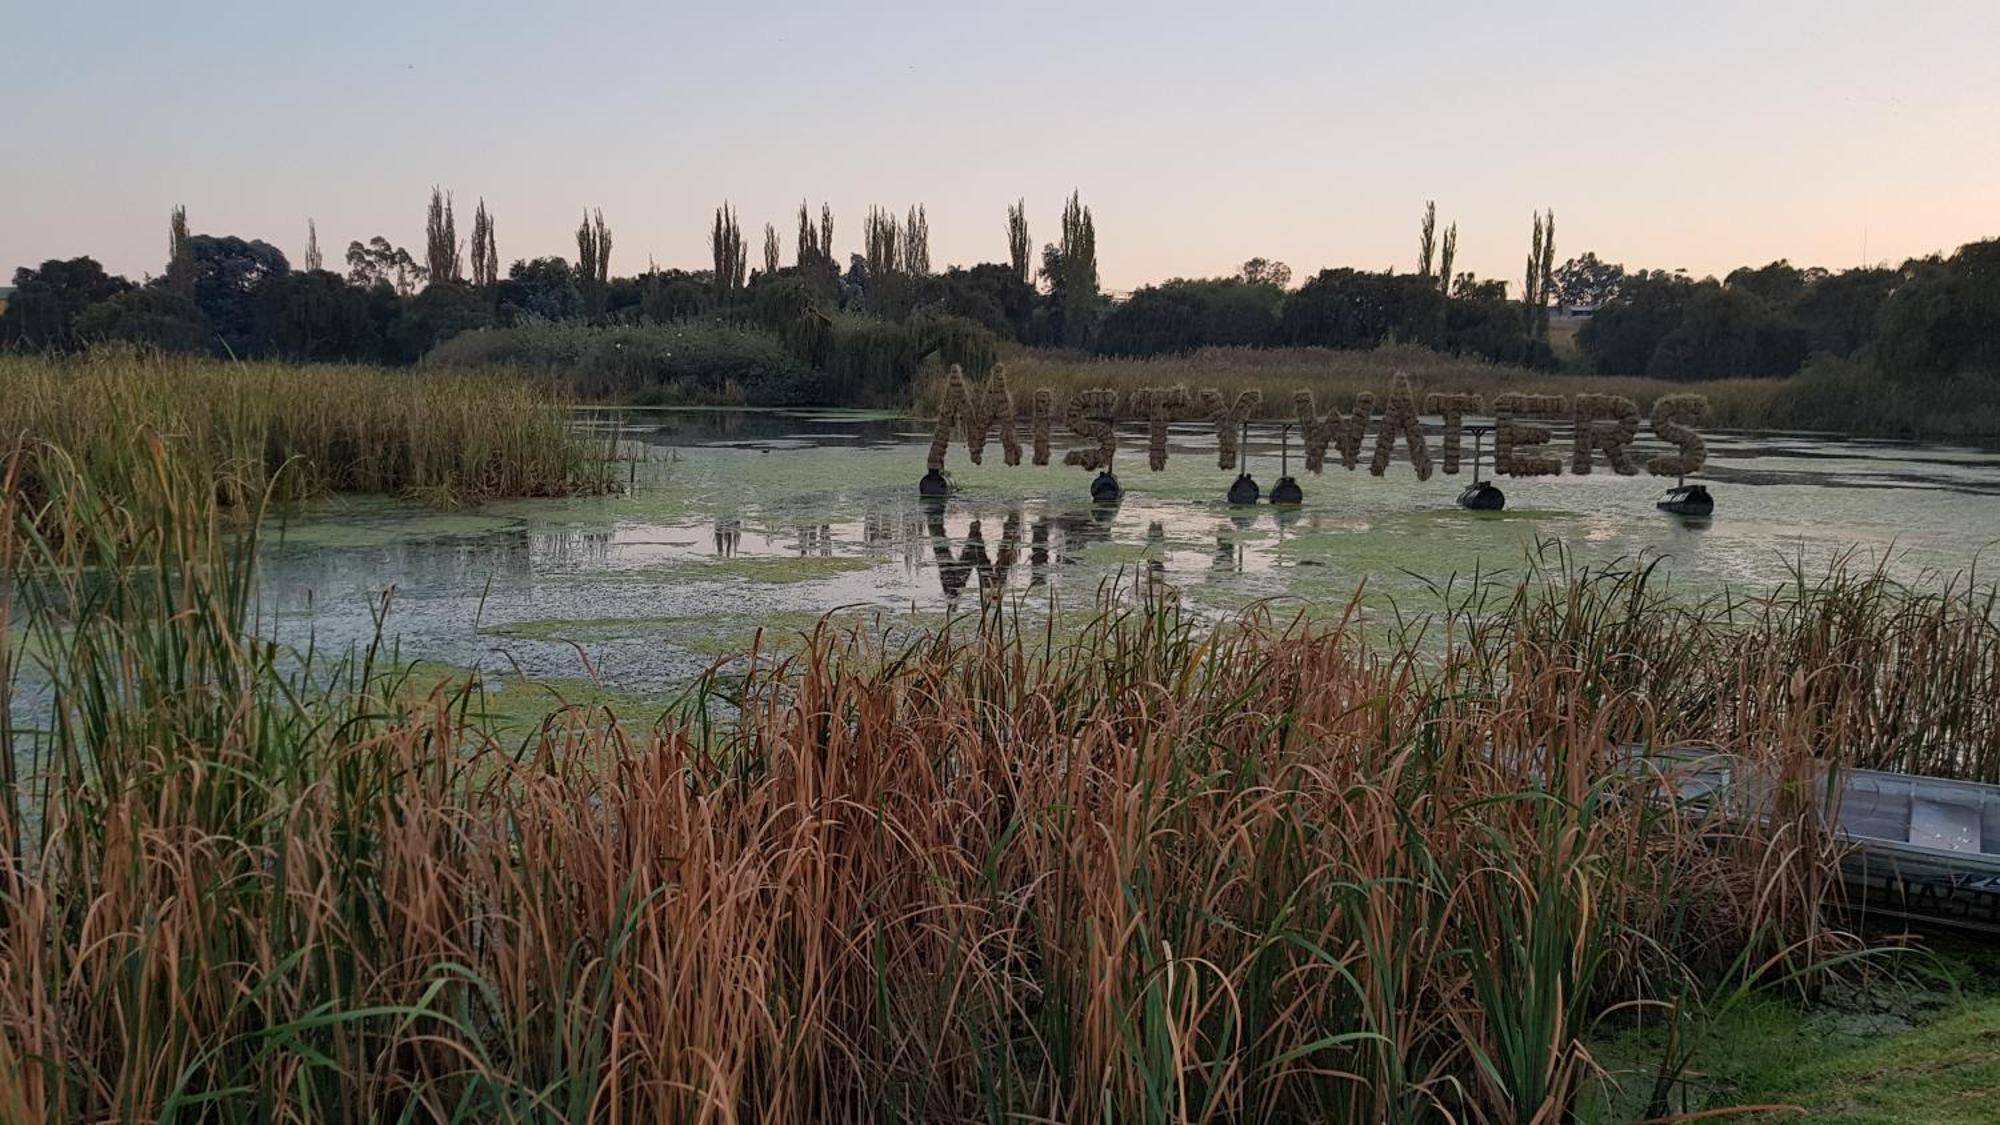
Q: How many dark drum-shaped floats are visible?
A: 6